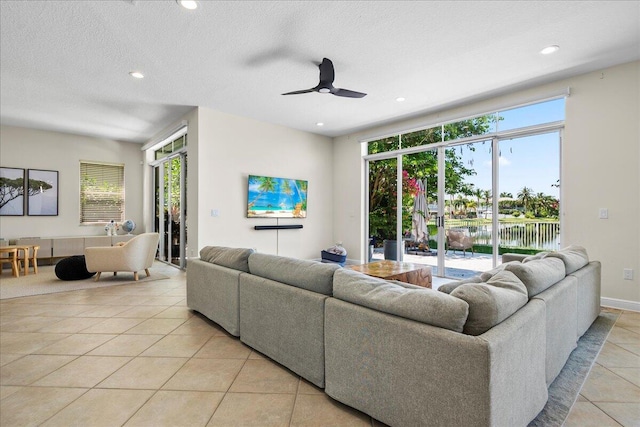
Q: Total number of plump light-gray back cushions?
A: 6